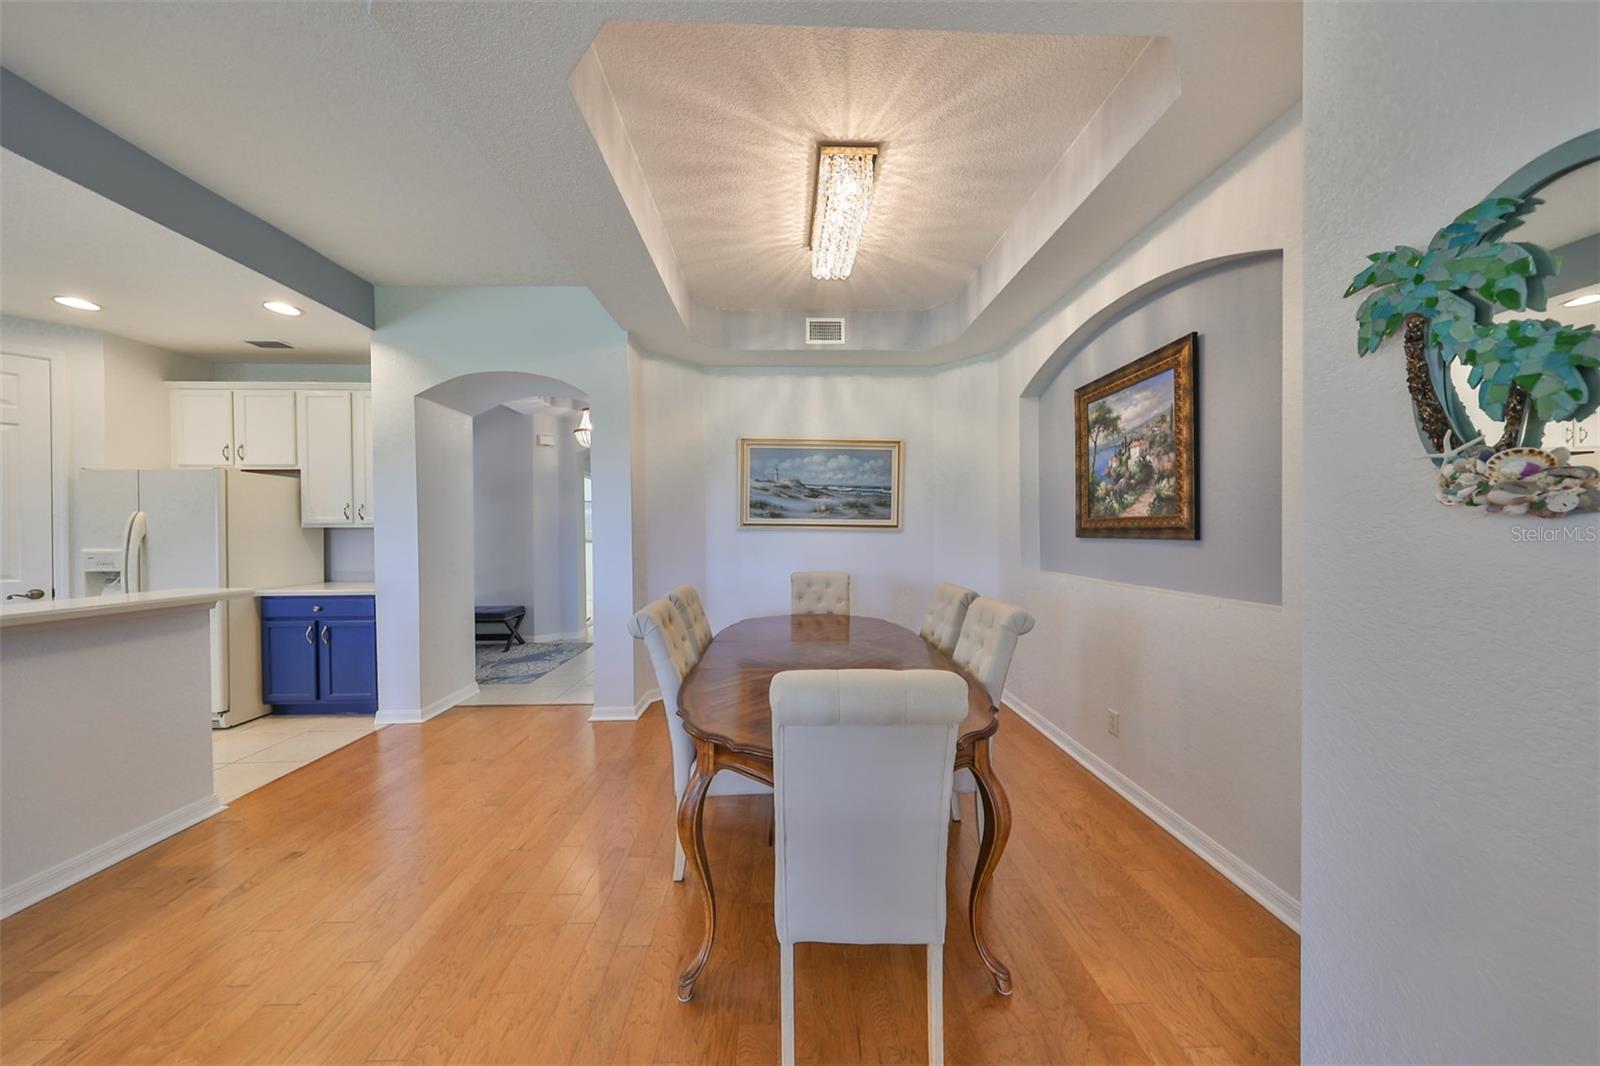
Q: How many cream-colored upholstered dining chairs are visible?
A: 6